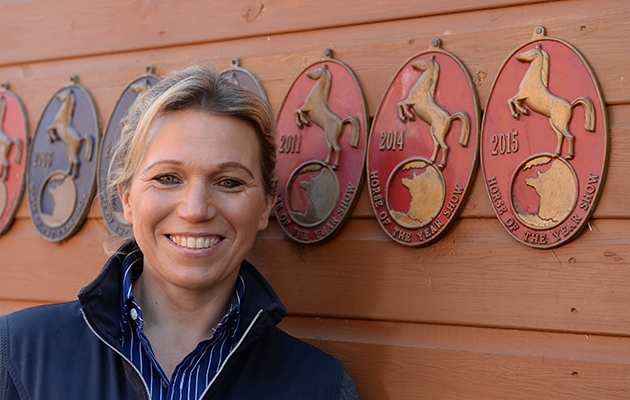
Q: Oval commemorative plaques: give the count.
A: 7